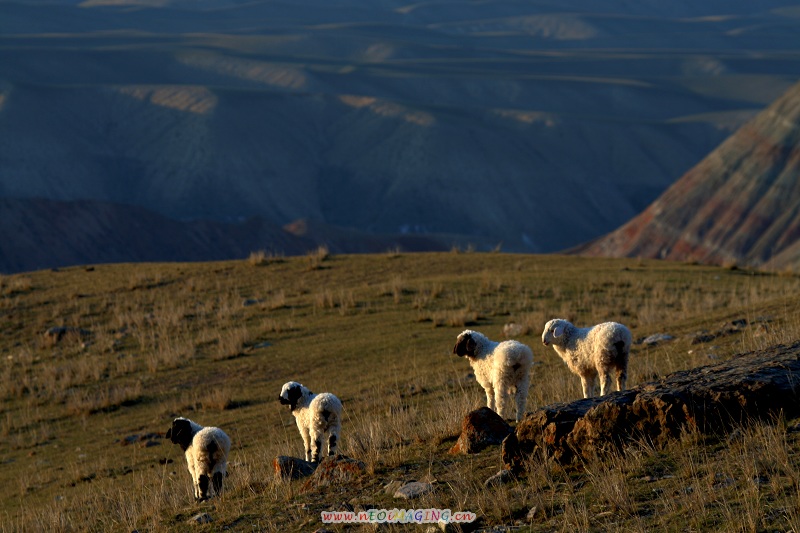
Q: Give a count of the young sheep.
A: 4